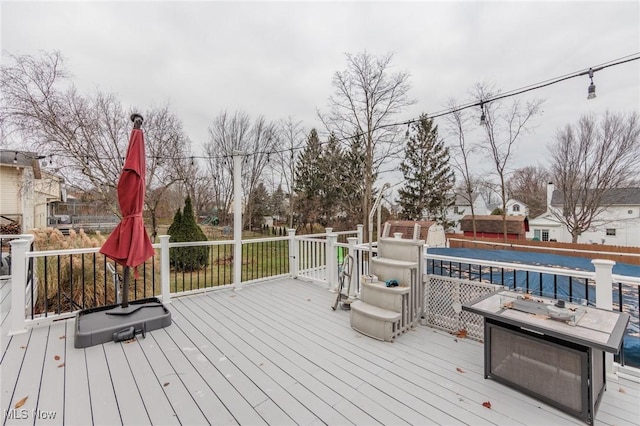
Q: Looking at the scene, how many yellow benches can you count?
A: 0